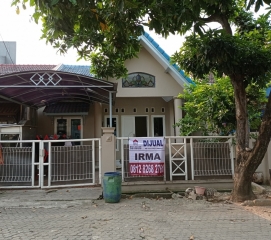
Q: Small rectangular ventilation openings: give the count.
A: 7